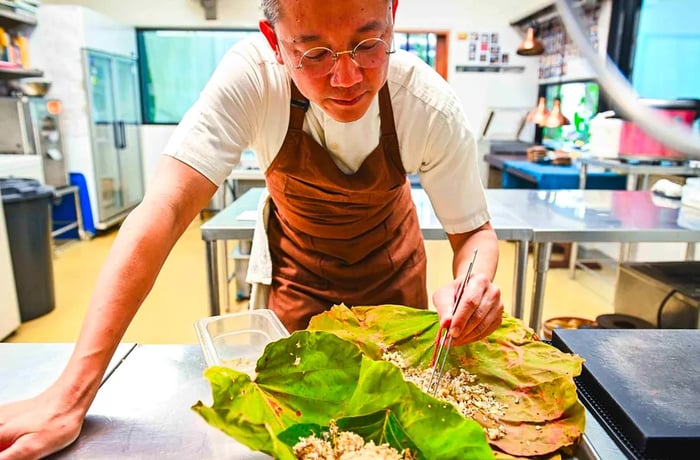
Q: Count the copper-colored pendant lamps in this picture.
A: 3